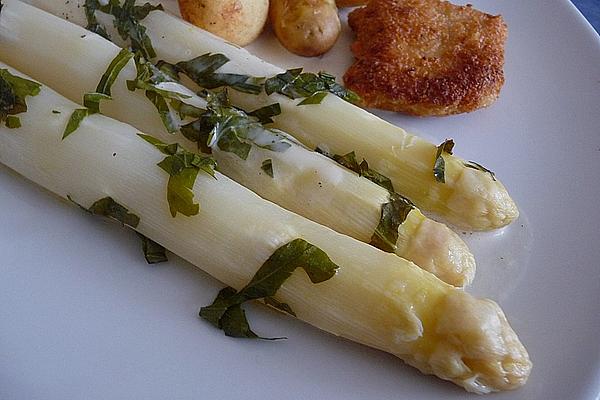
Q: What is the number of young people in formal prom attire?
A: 0